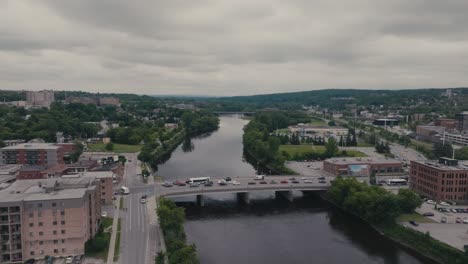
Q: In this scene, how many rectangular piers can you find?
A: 3